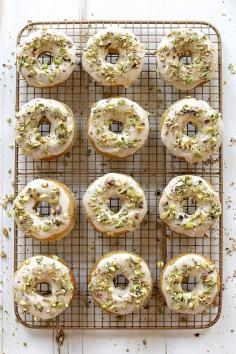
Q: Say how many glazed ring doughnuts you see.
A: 12